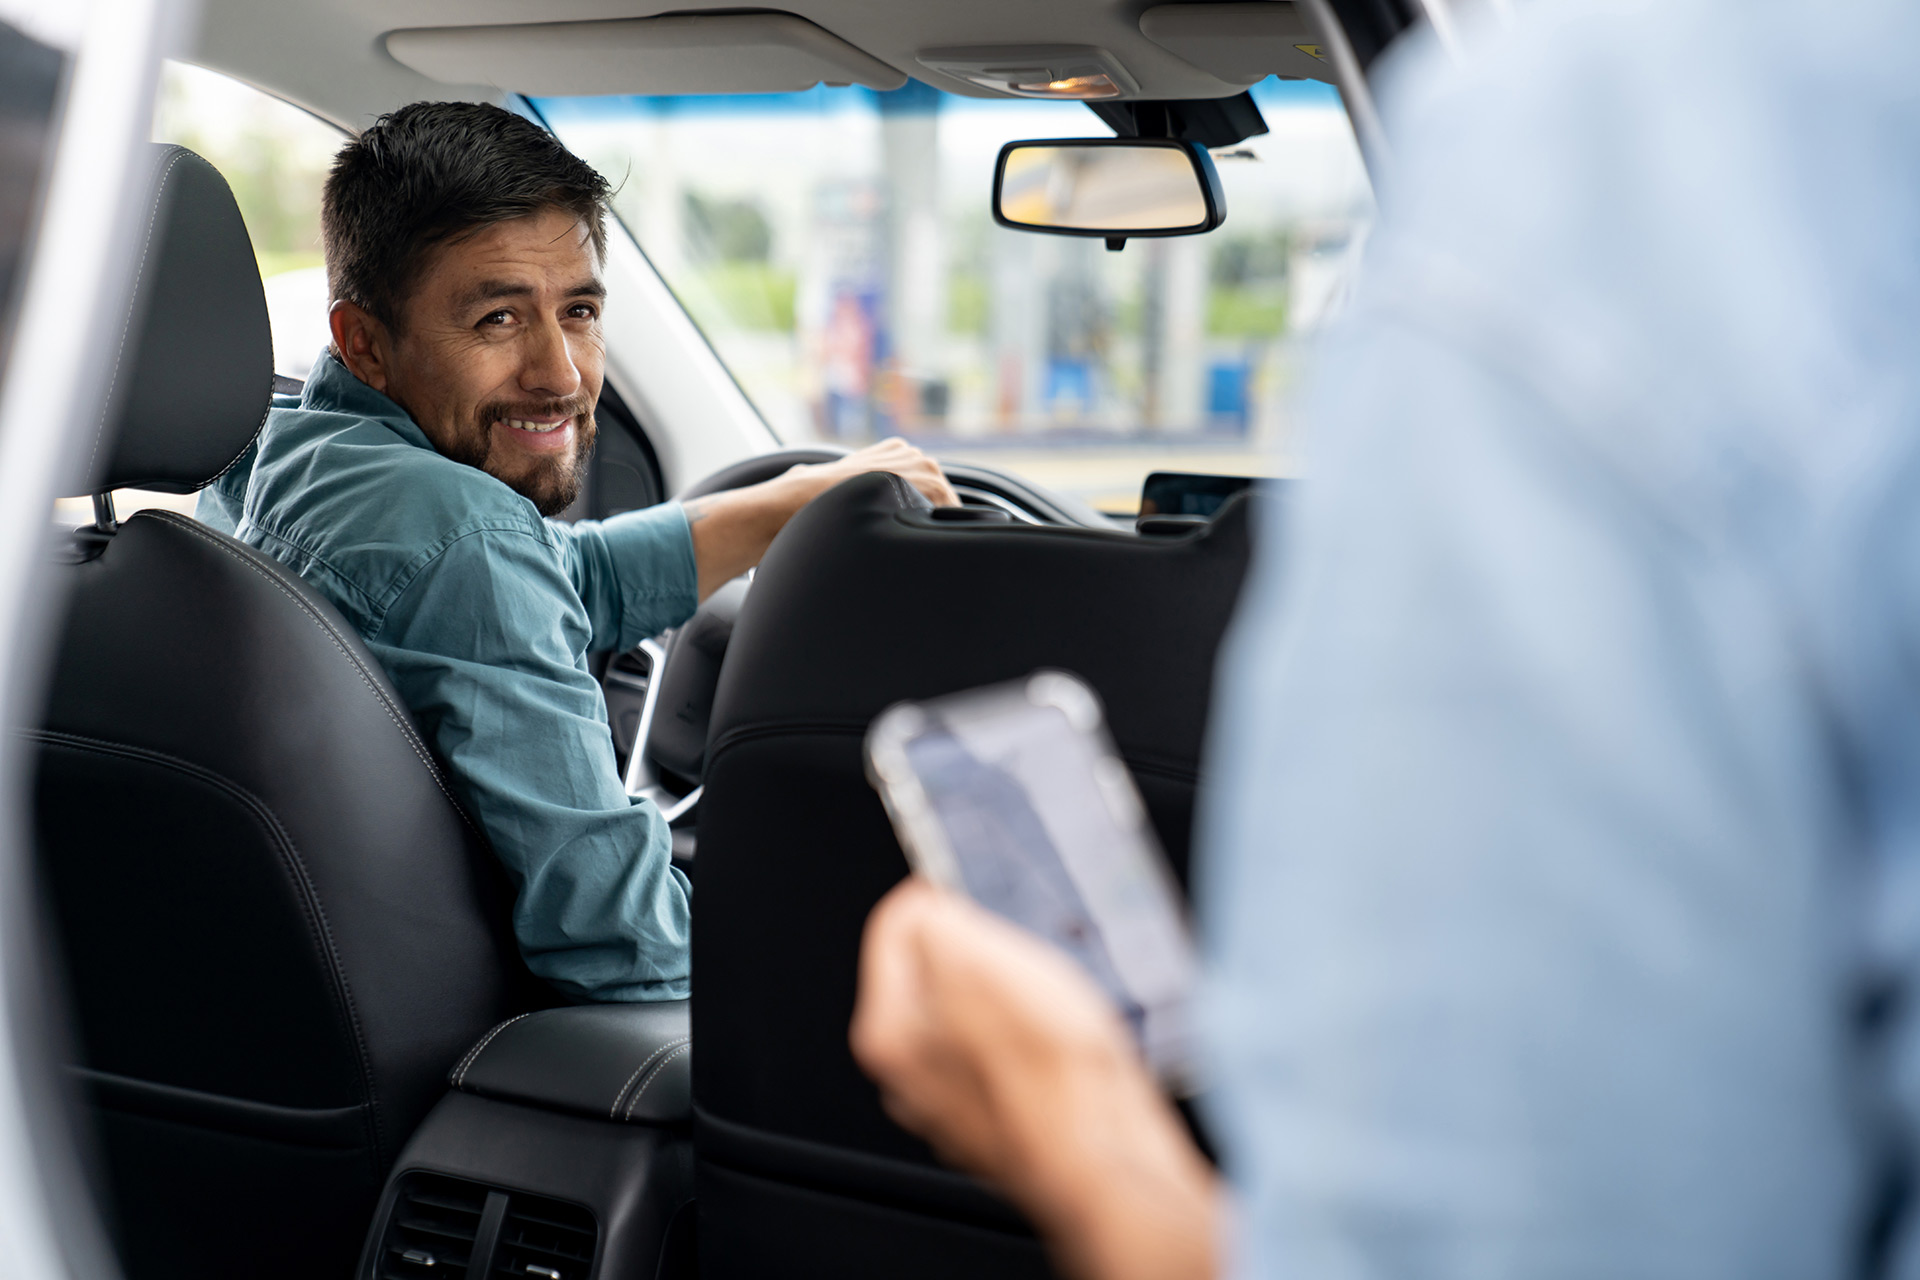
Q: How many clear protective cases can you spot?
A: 1